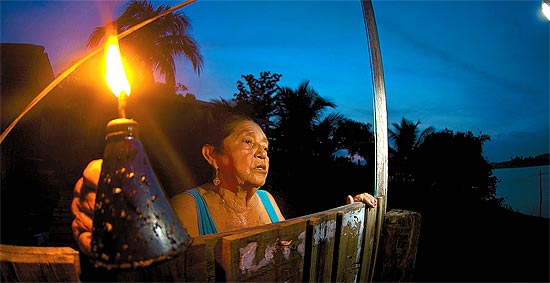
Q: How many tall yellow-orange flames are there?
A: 1